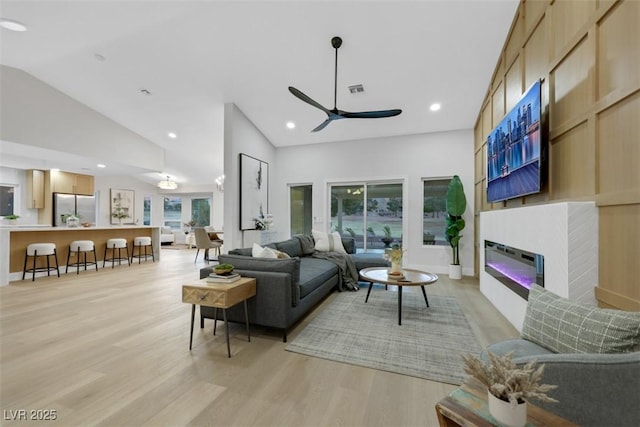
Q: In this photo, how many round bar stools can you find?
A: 4